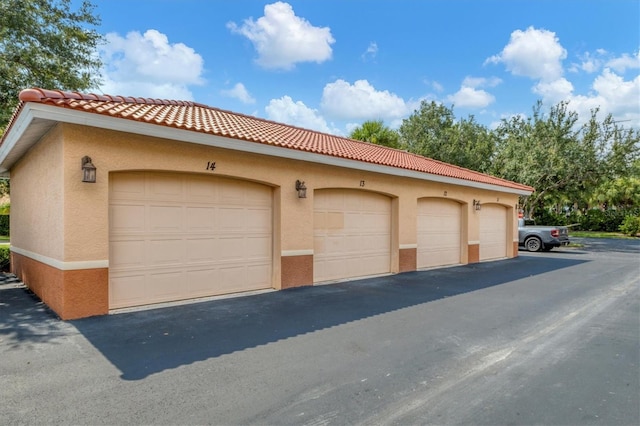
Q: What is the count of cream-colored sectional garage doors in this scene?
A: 4